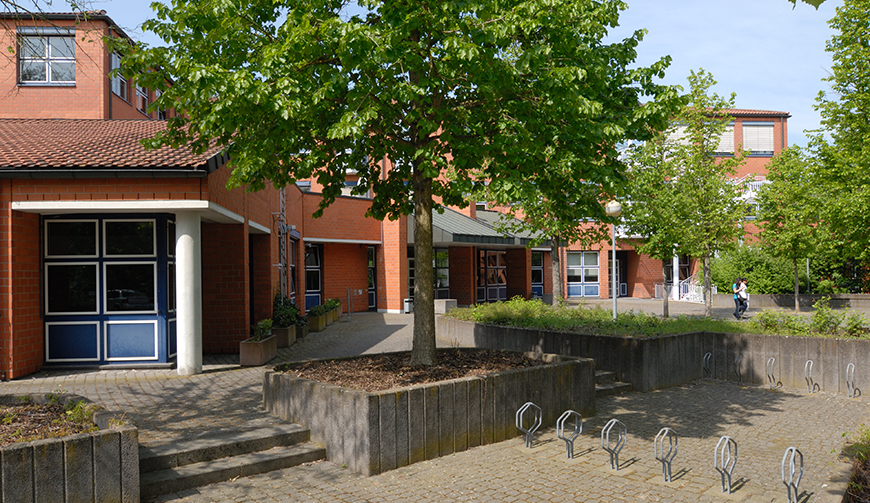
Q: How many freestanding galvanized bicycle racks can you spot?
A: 11